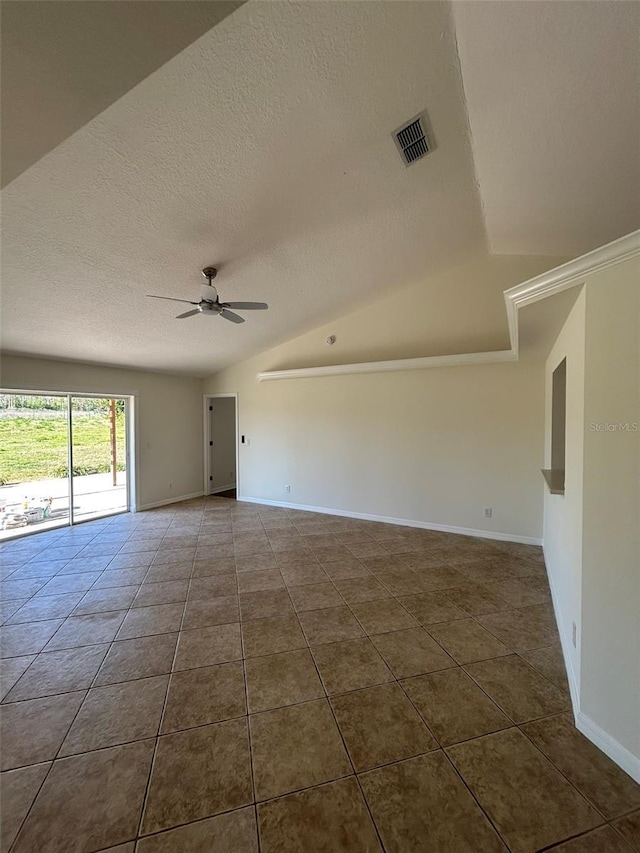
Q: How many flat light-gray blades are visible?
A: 5